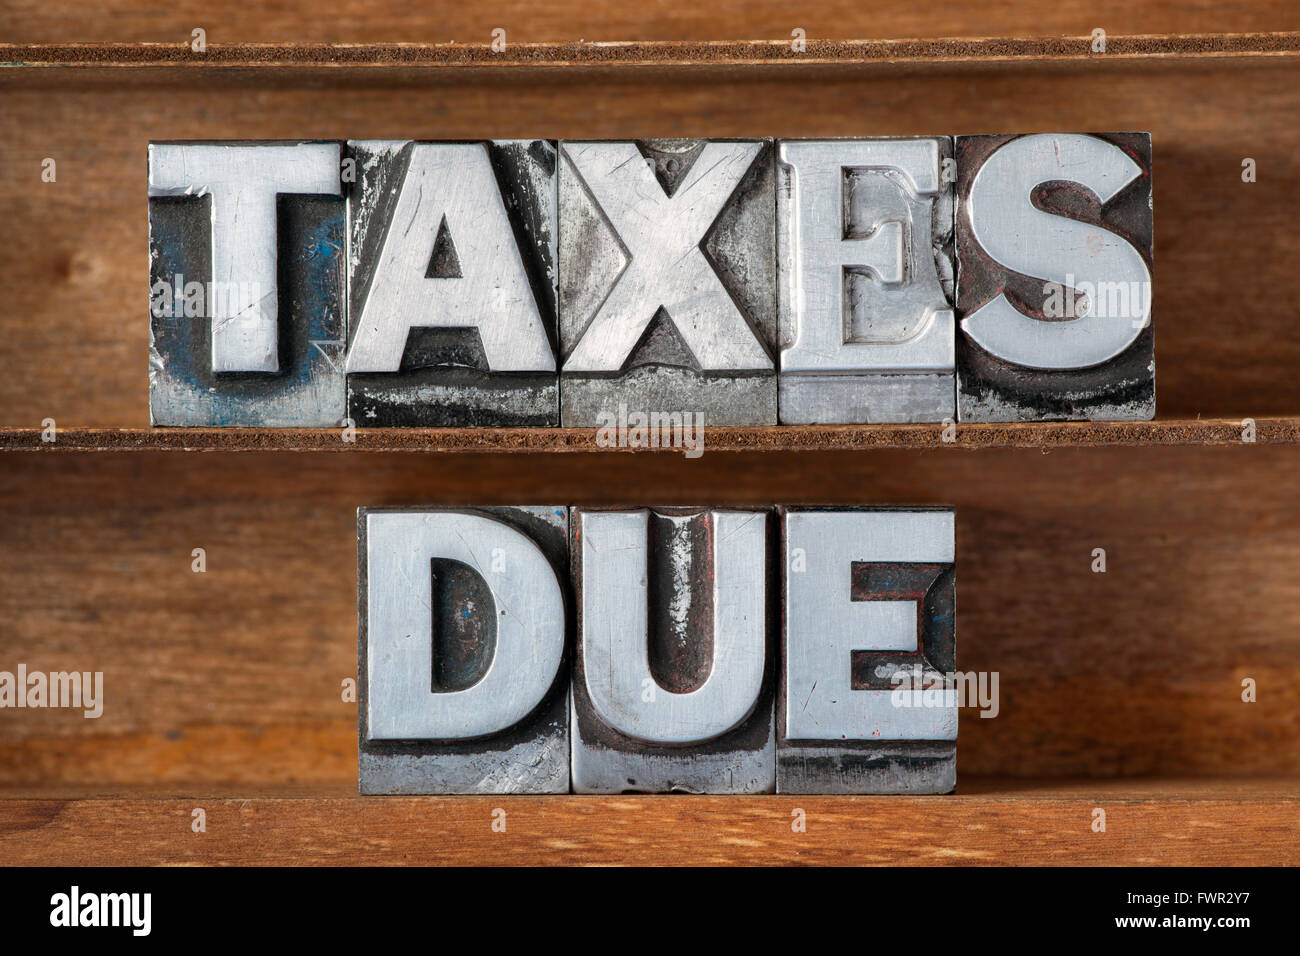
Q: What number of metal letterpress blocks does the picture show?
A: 8